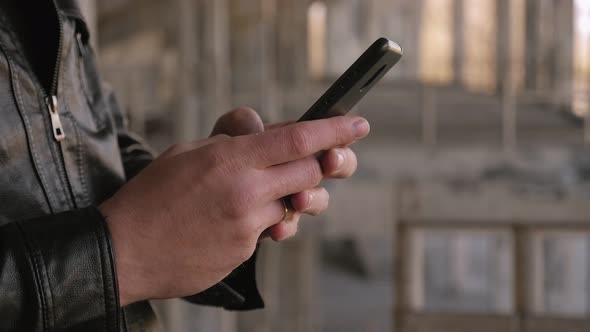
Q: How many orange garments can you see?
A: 0